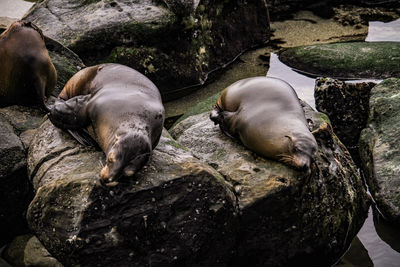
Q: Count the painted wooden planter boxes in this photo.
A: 0